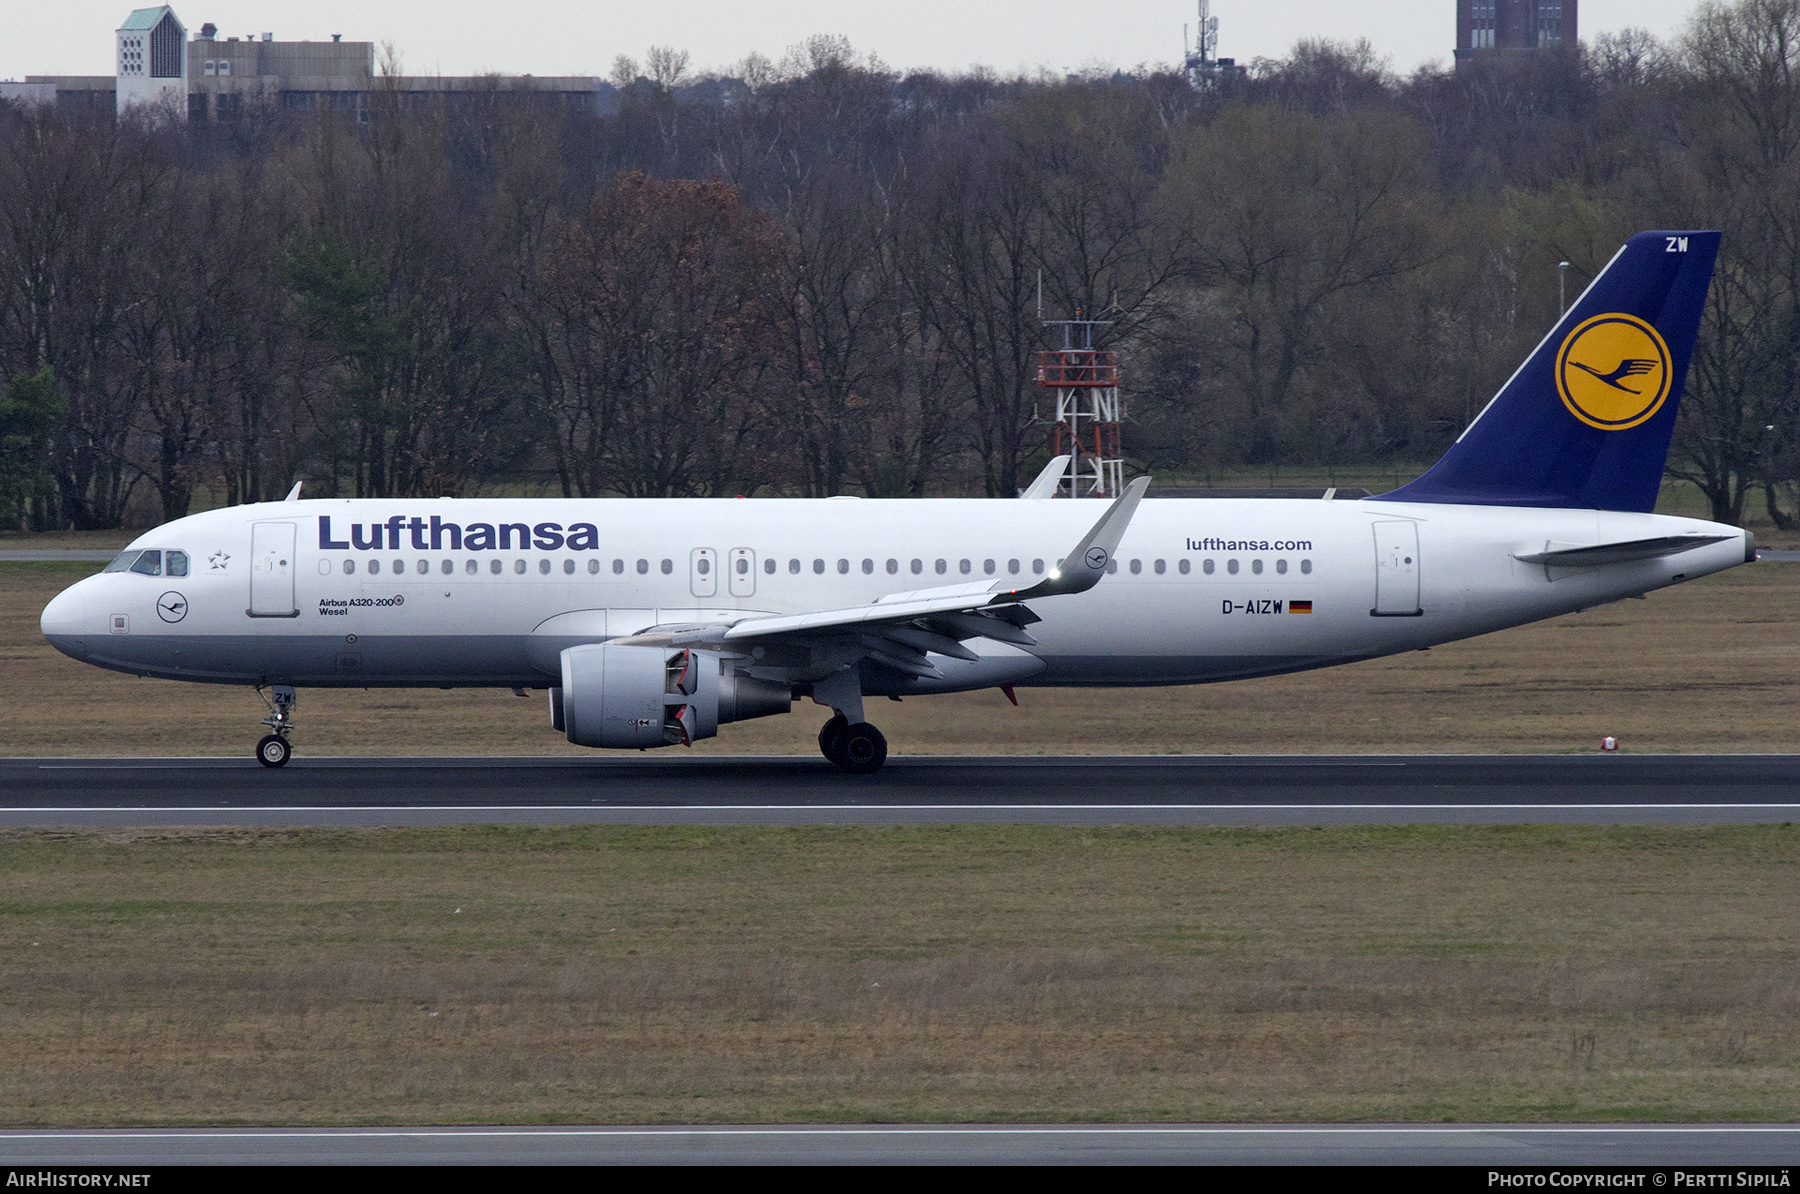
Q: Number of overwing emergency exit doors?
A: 2